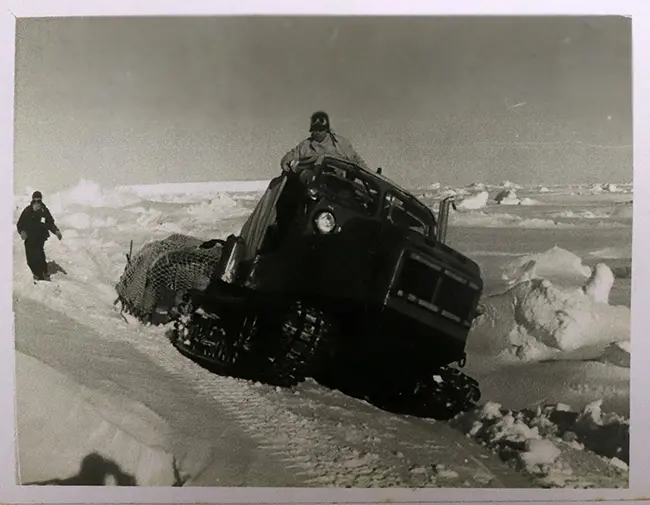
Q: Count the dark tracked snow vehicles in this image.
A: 1